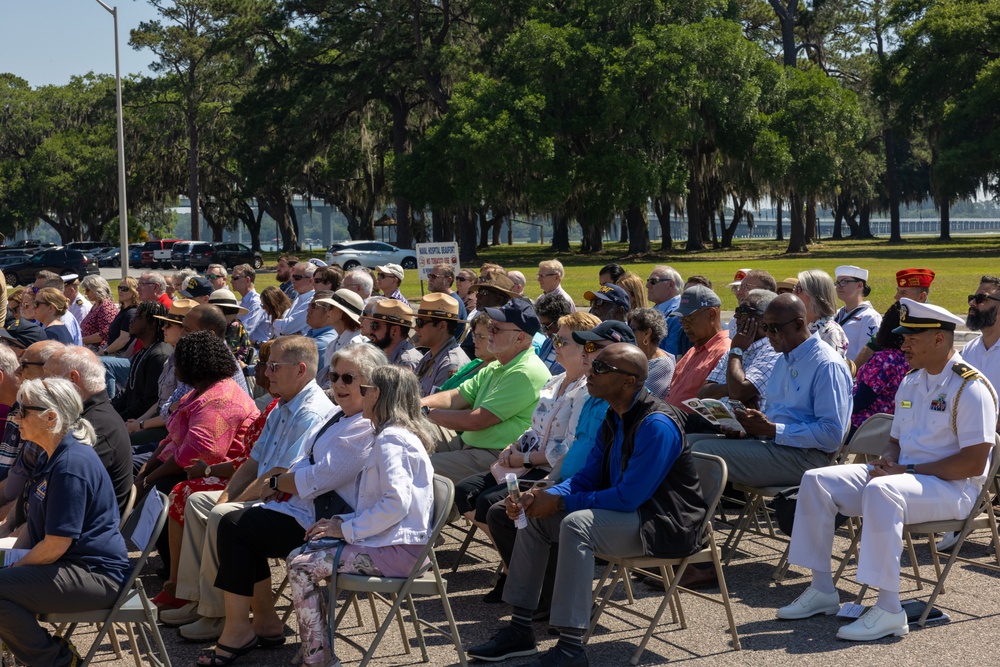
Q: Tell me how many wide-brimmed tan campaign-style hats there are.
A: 3